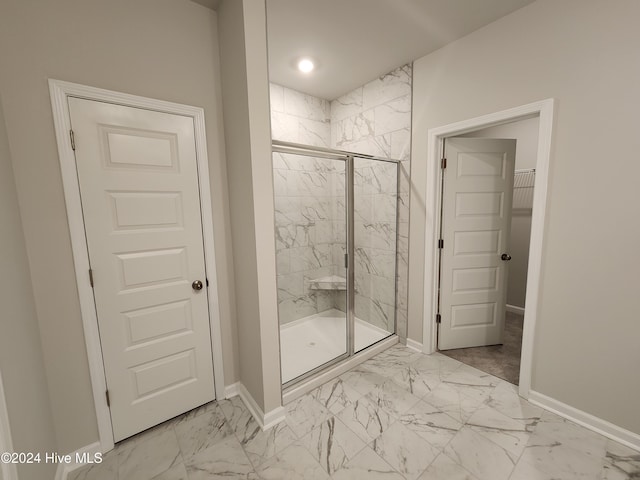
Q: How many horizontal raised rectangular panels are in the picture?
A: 10